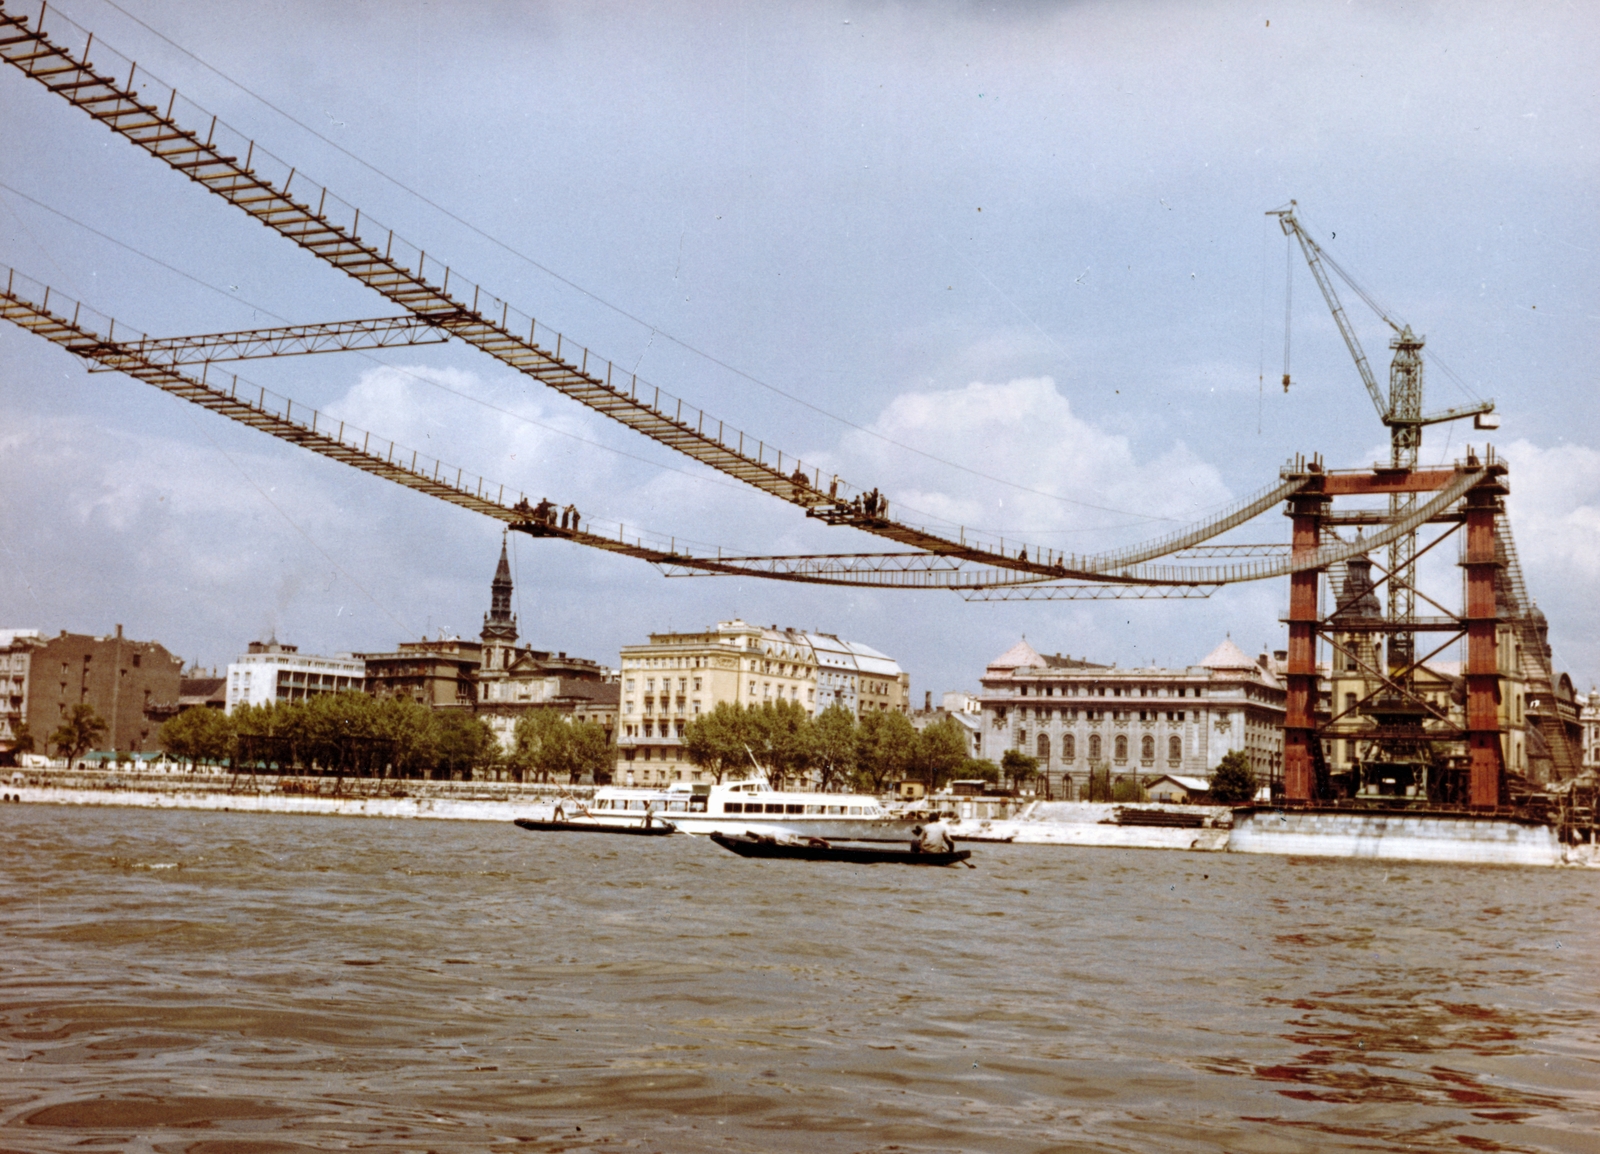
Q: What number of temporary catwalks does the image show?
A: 2